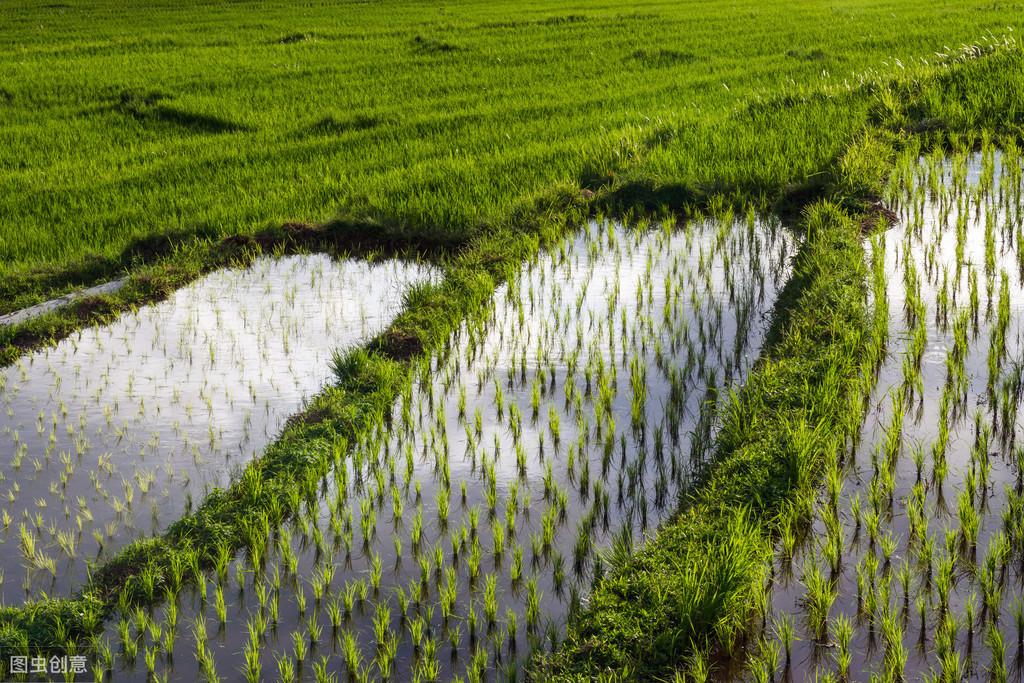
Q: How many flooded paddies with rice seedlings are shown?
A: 3